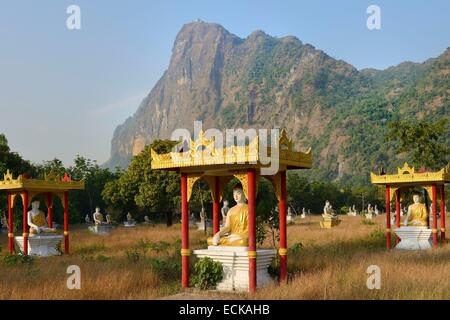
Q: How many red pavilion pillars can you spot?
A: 12